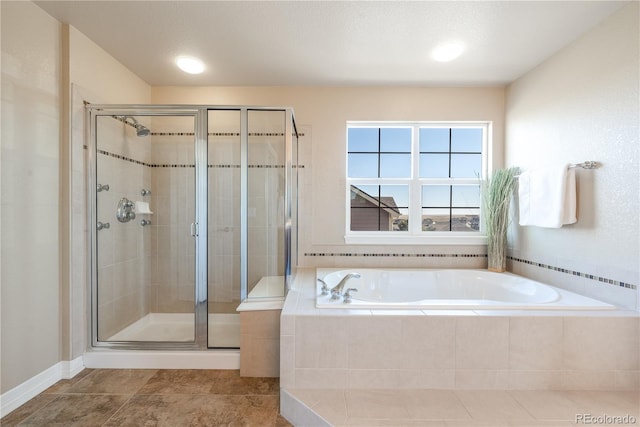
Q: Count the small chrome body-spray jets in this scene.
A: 4